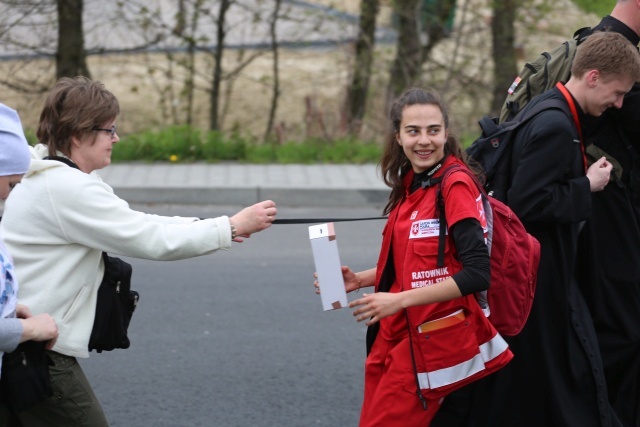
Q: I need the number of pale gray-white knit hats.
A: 1